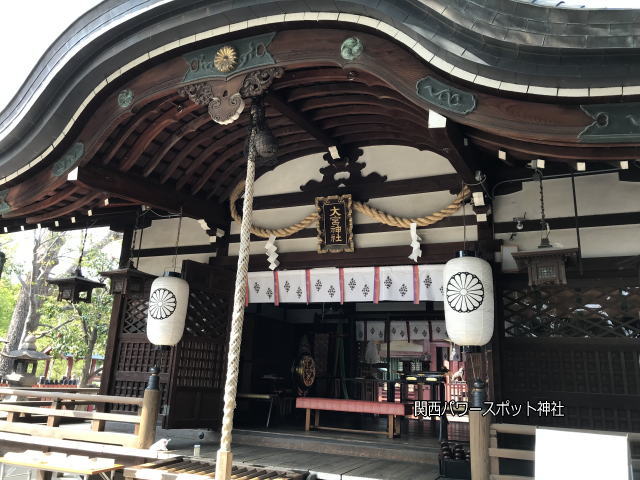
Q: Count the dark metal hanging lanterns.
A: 3